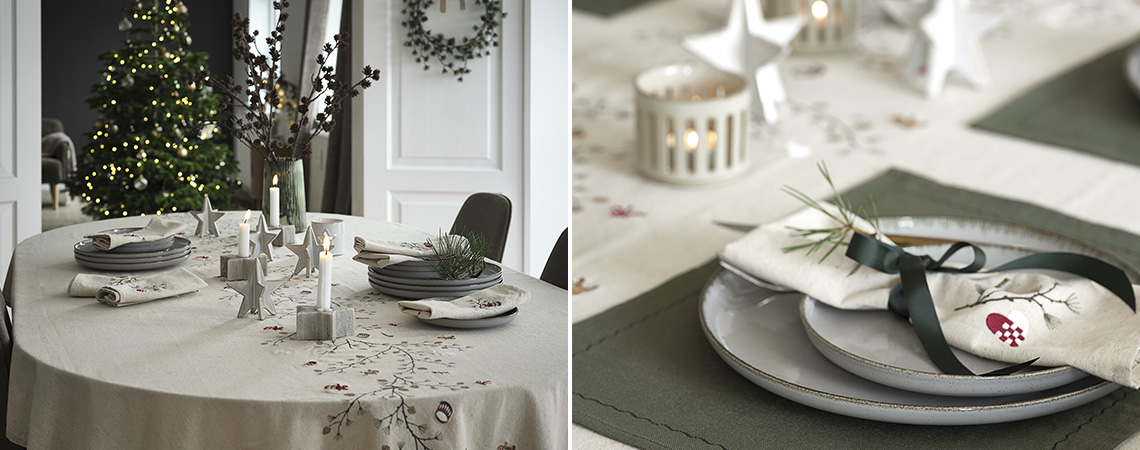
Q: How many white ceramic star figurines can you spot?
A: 6